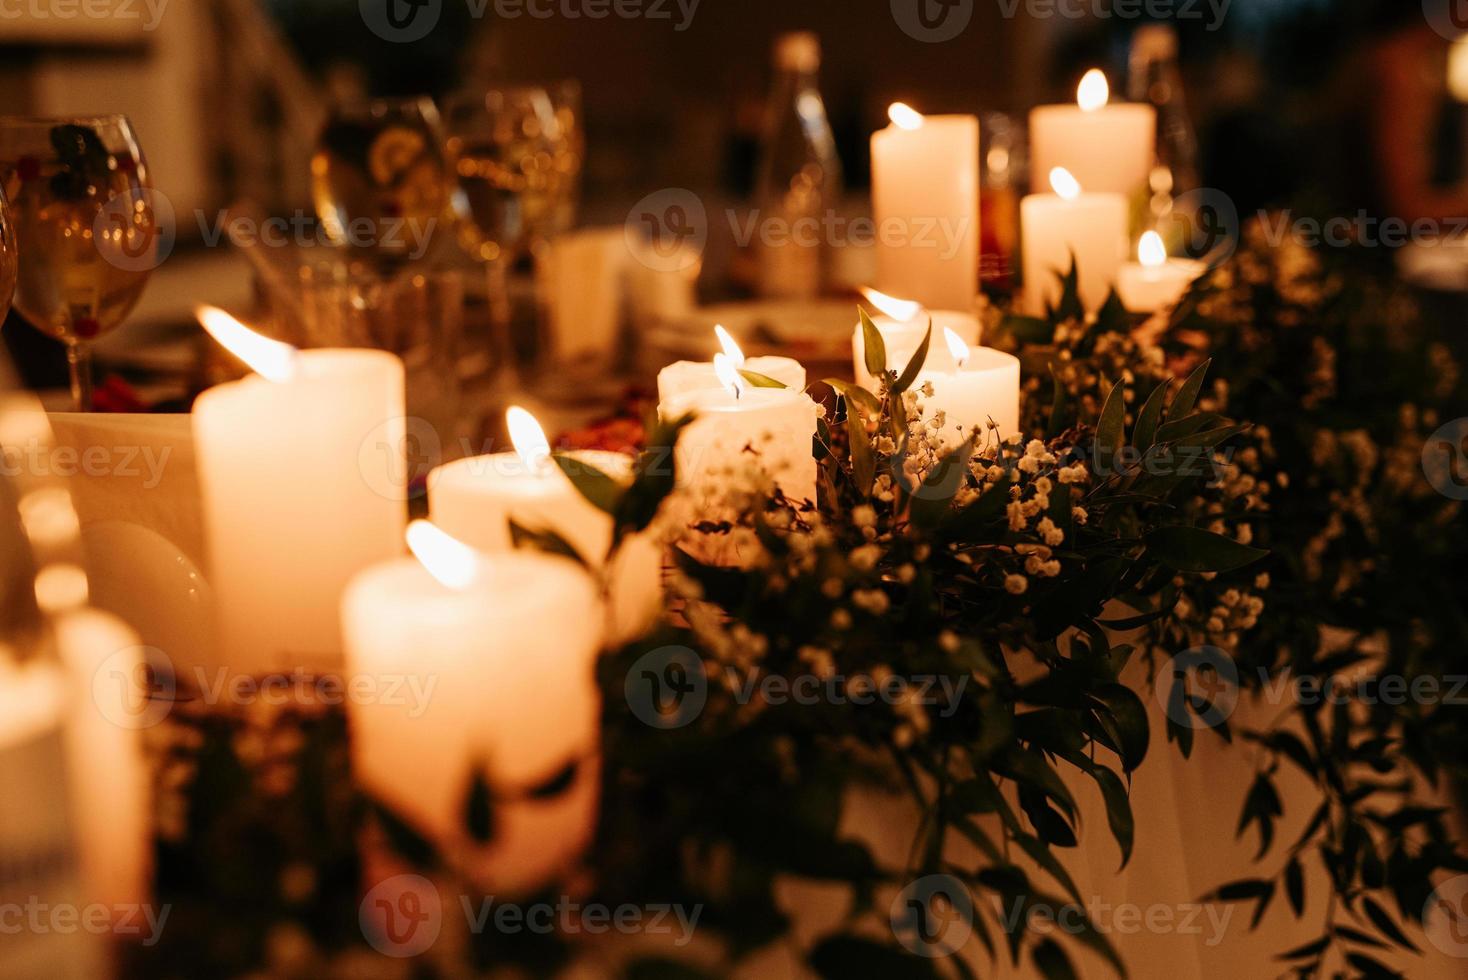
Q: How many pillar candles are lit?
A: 11